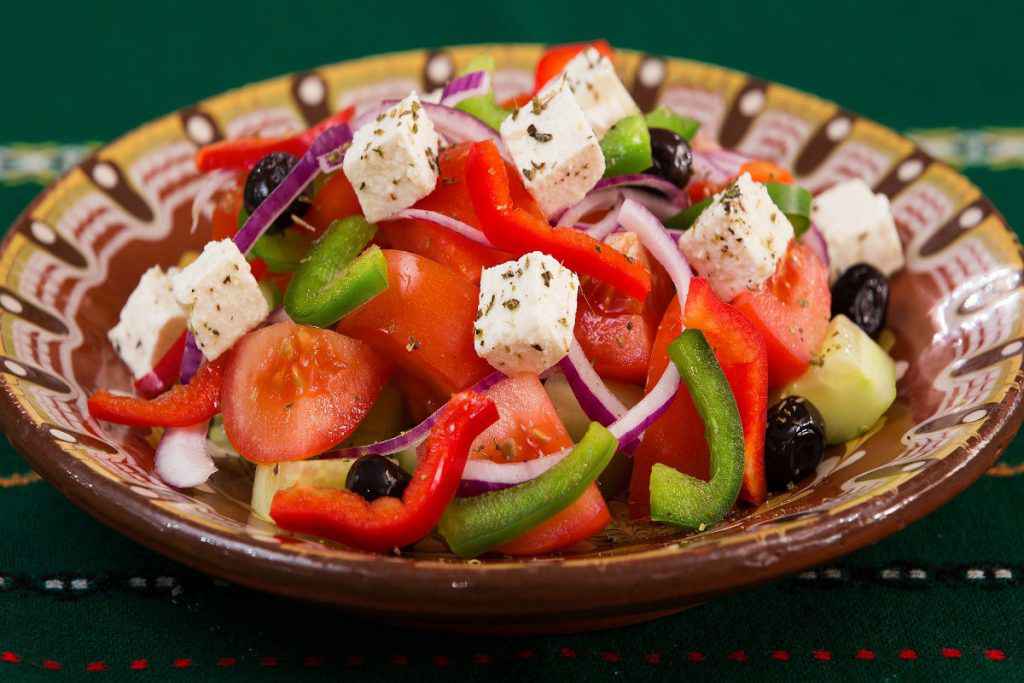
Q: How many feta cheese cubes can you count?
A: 8